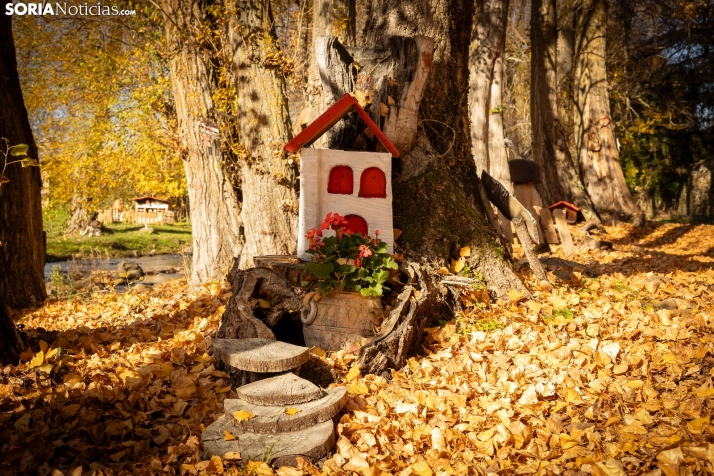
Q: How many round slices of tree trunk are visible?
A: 4